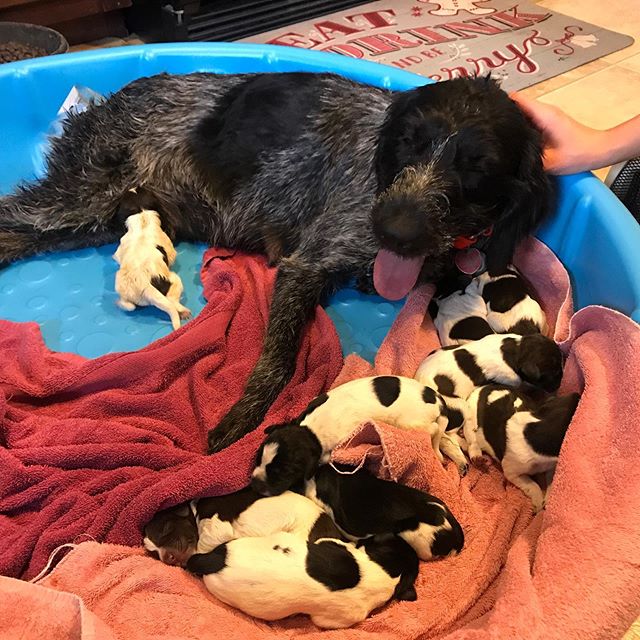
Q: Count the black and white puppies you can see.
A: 9